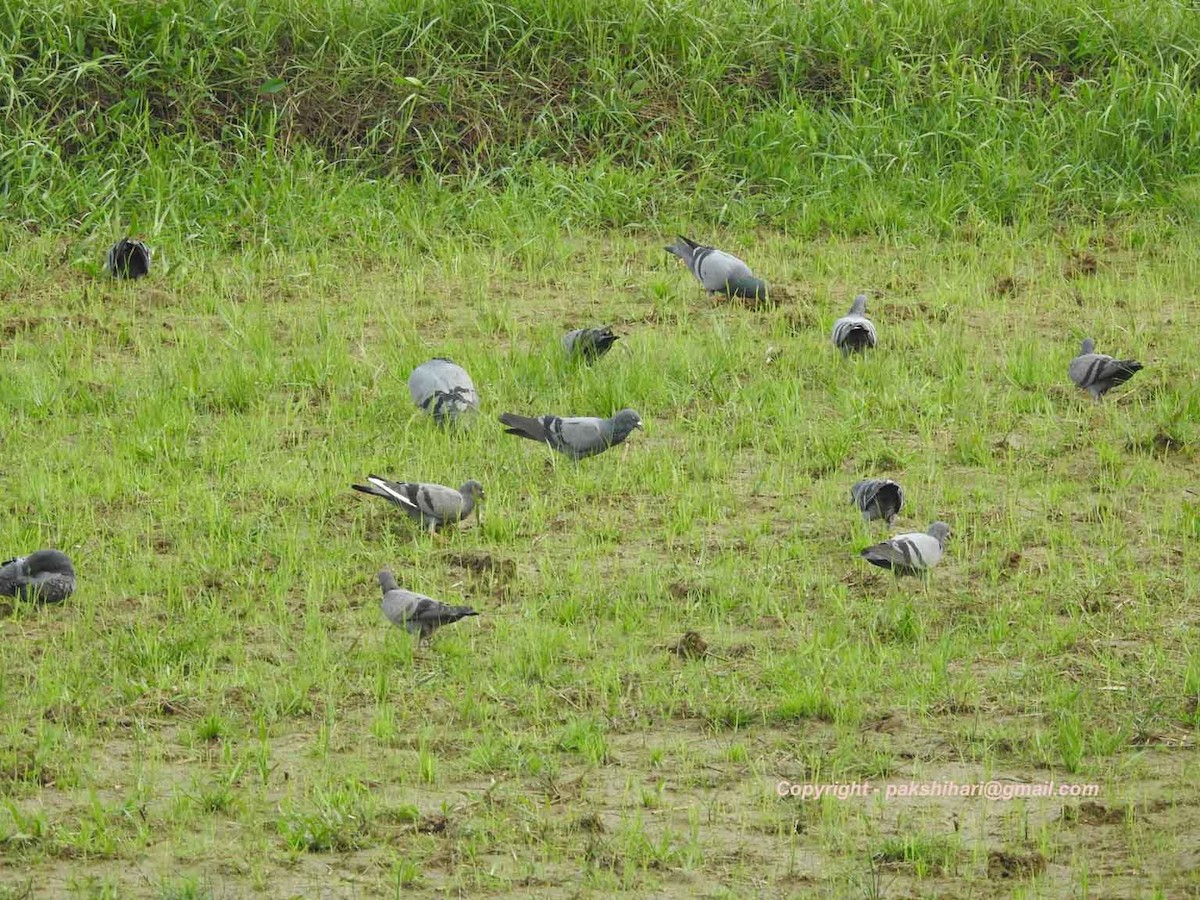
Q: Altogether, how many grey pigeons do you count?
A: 12